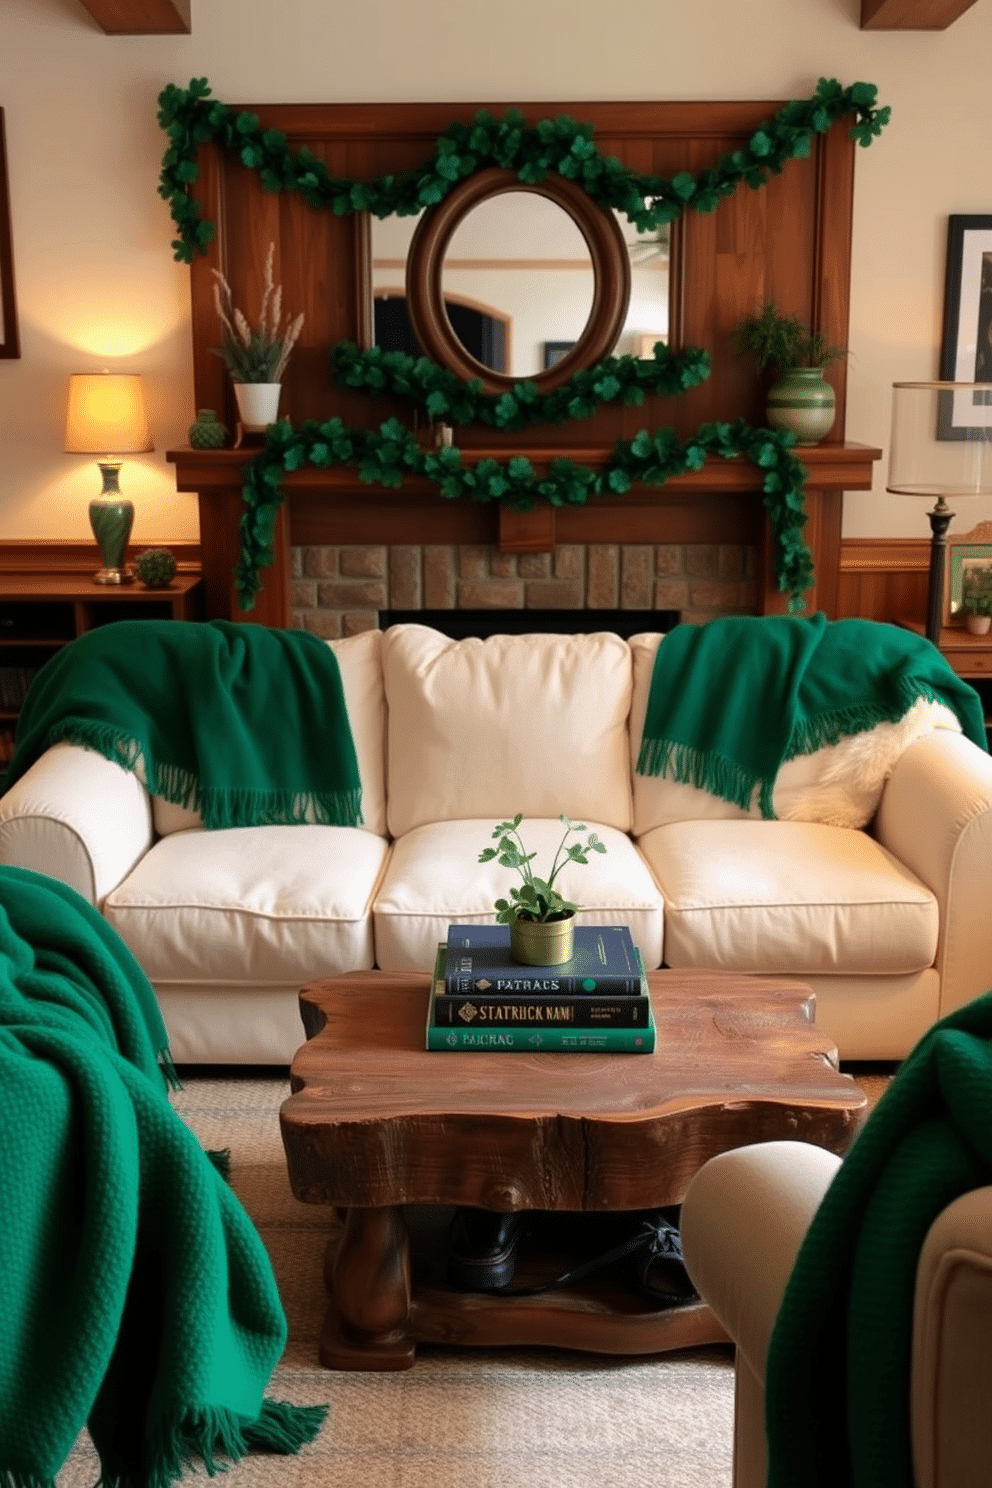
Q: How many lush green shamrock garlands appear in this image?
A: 3